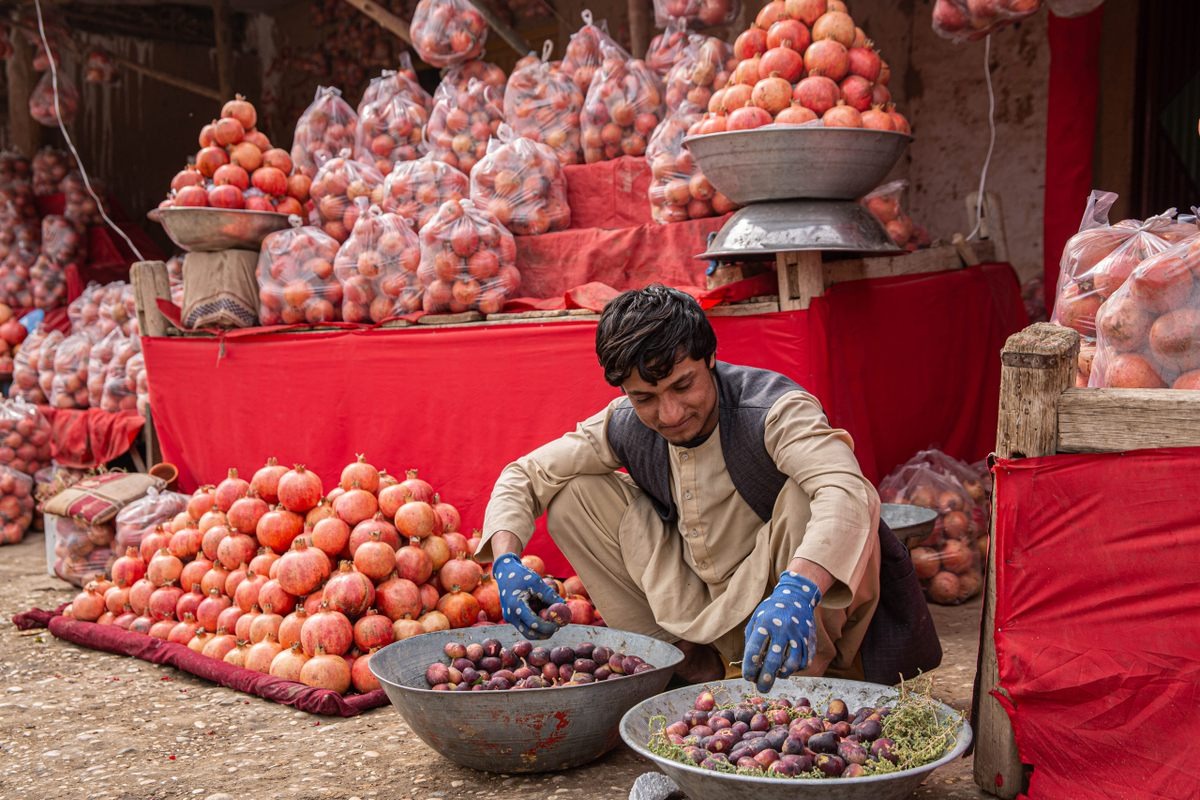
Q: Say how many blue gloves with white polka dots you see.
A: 2